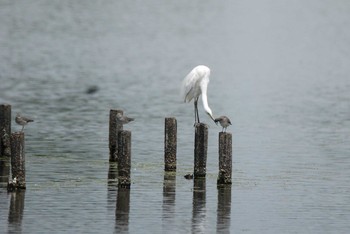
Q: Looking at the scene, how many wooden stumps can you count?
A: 7